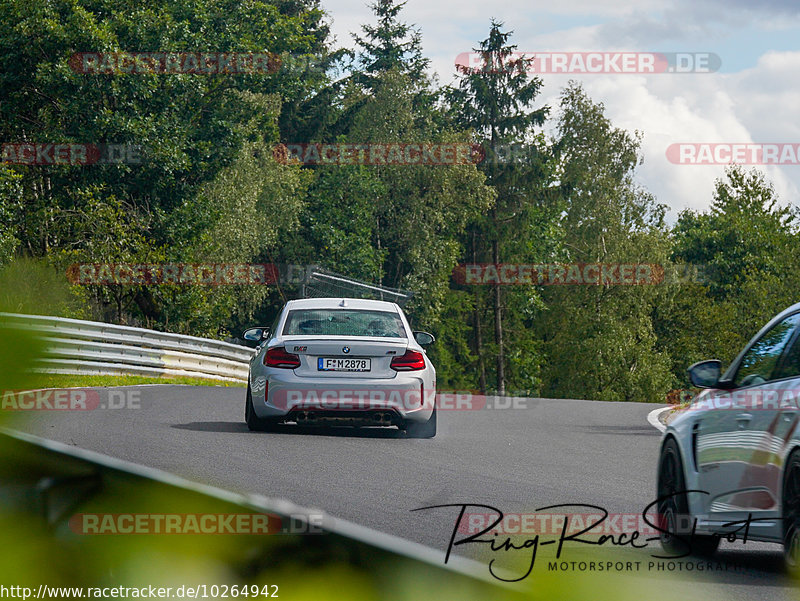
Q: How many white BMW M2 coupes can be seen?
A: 1